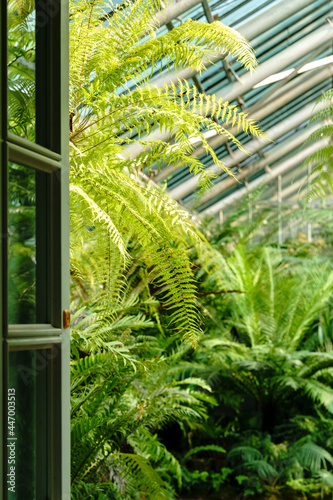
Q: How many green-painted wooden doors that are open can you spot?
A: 1